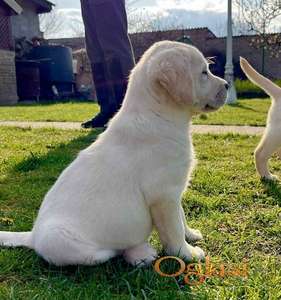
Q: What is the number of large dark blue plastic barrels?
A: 1